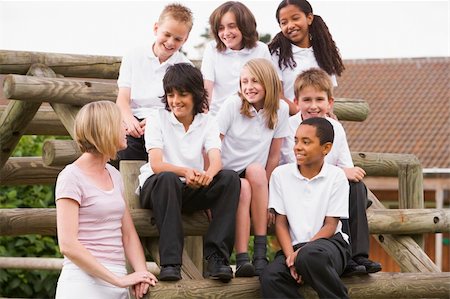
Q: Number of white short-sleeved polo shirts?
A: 7